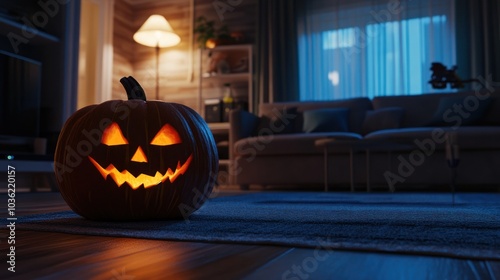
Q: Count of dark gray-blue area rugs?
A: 1